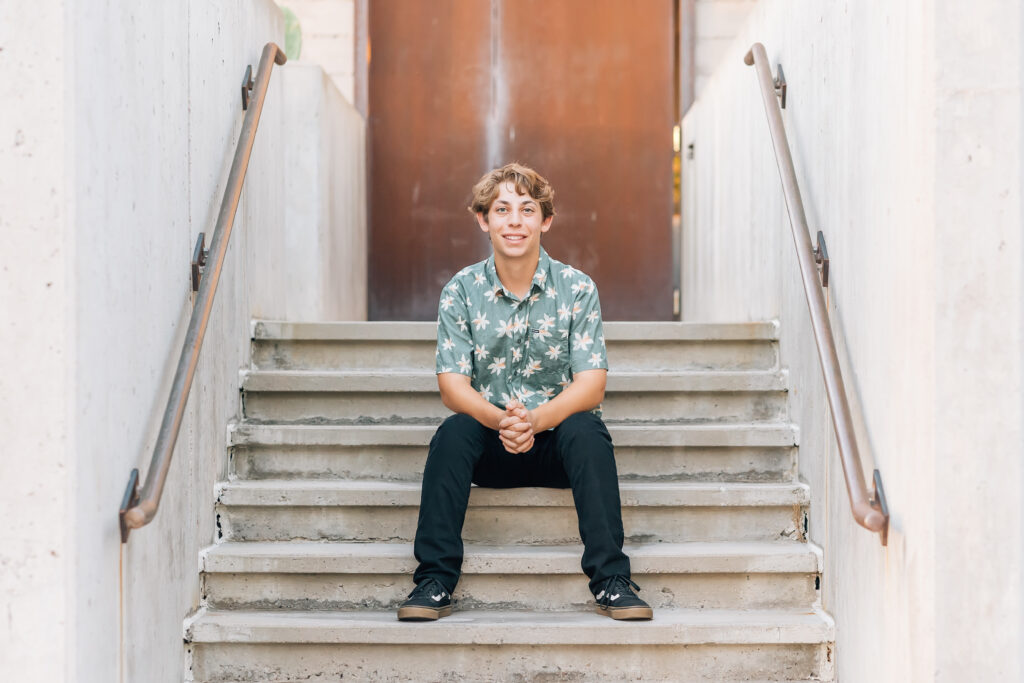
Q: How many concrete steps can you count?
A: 6